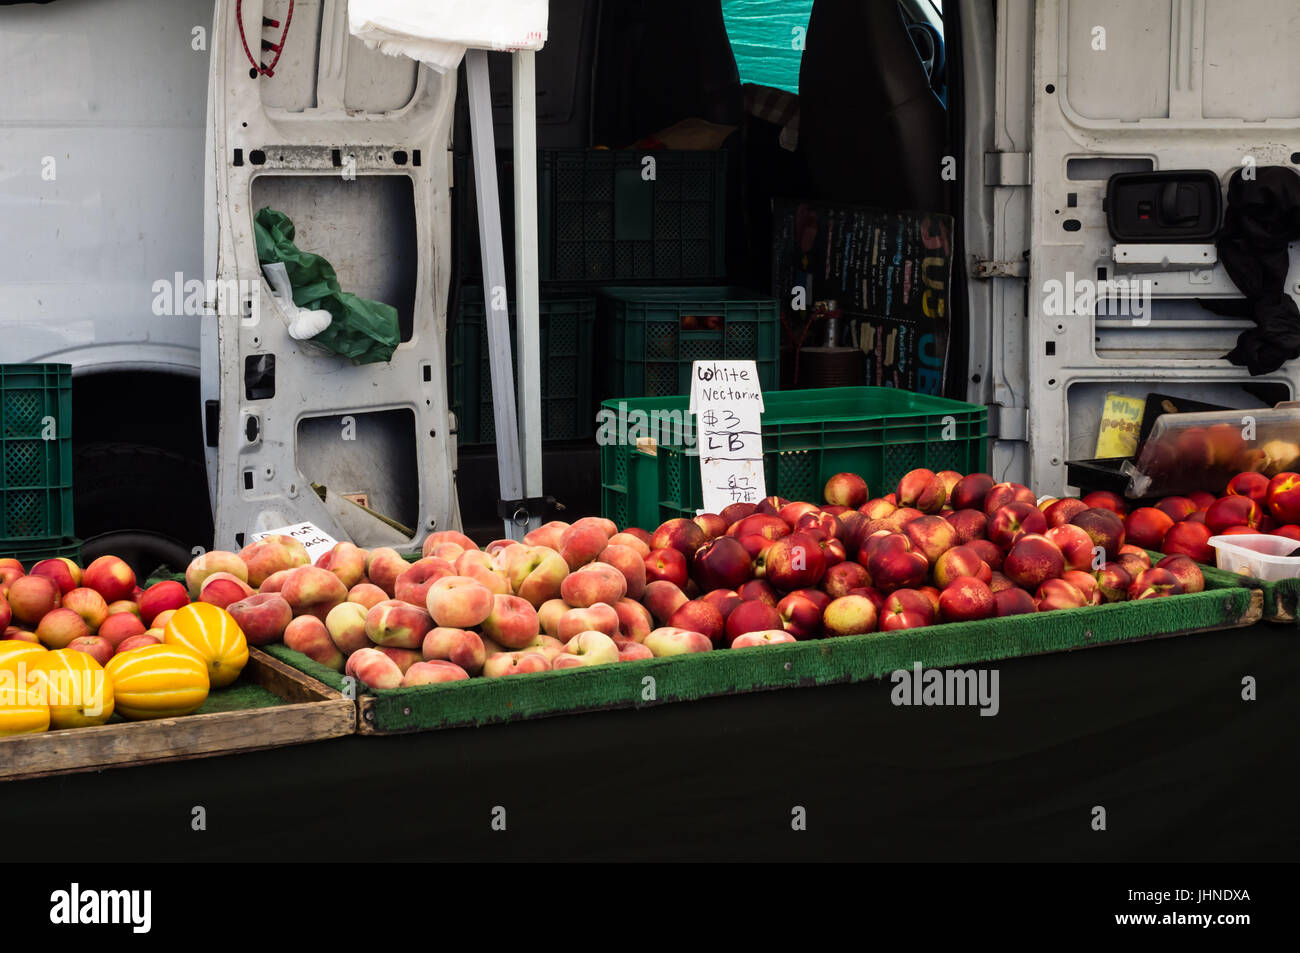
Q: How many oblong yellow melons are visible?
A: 5